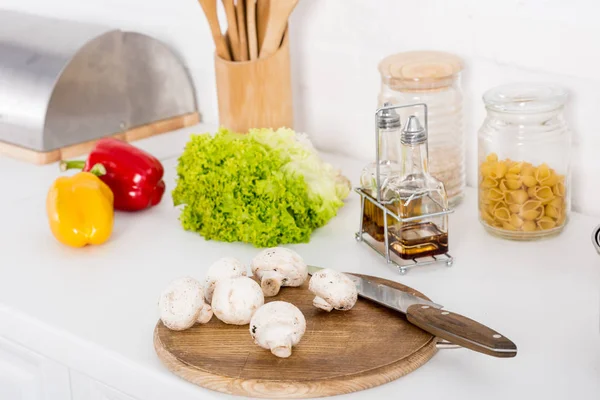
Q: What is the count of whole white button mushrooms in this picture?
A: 6